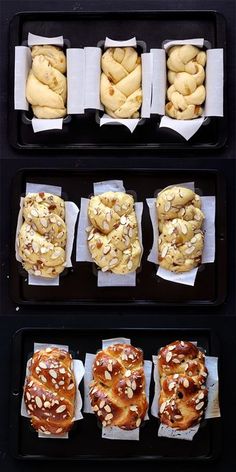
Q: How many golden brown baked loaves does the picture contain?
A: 3